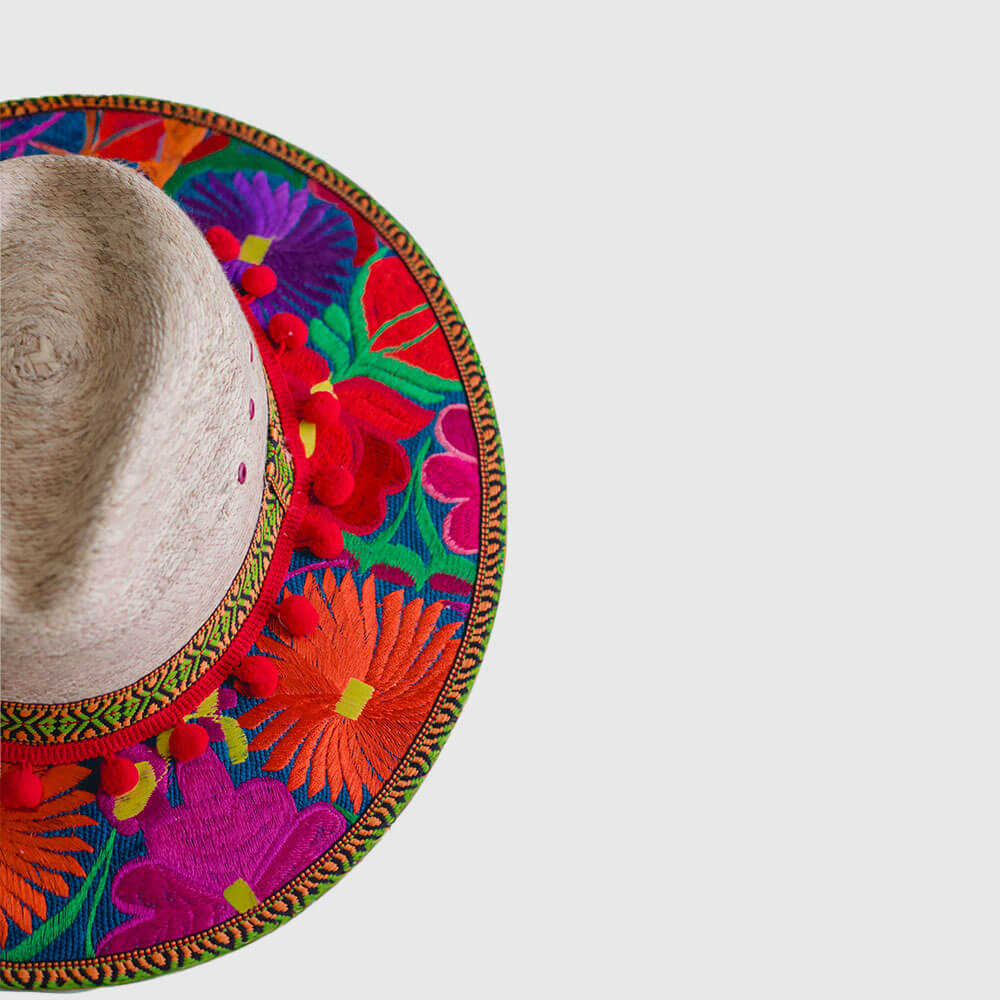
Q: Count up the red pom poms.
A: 11